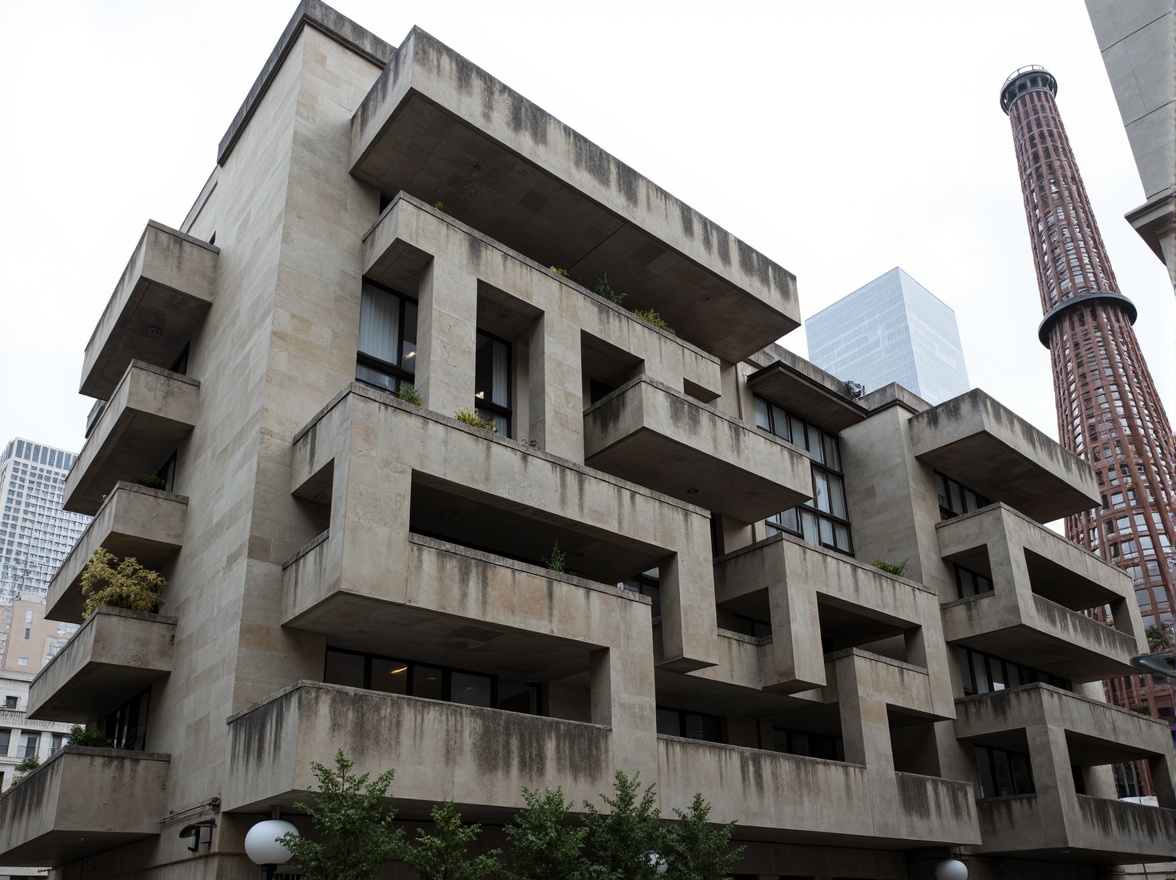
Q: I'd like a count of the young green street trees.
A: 5